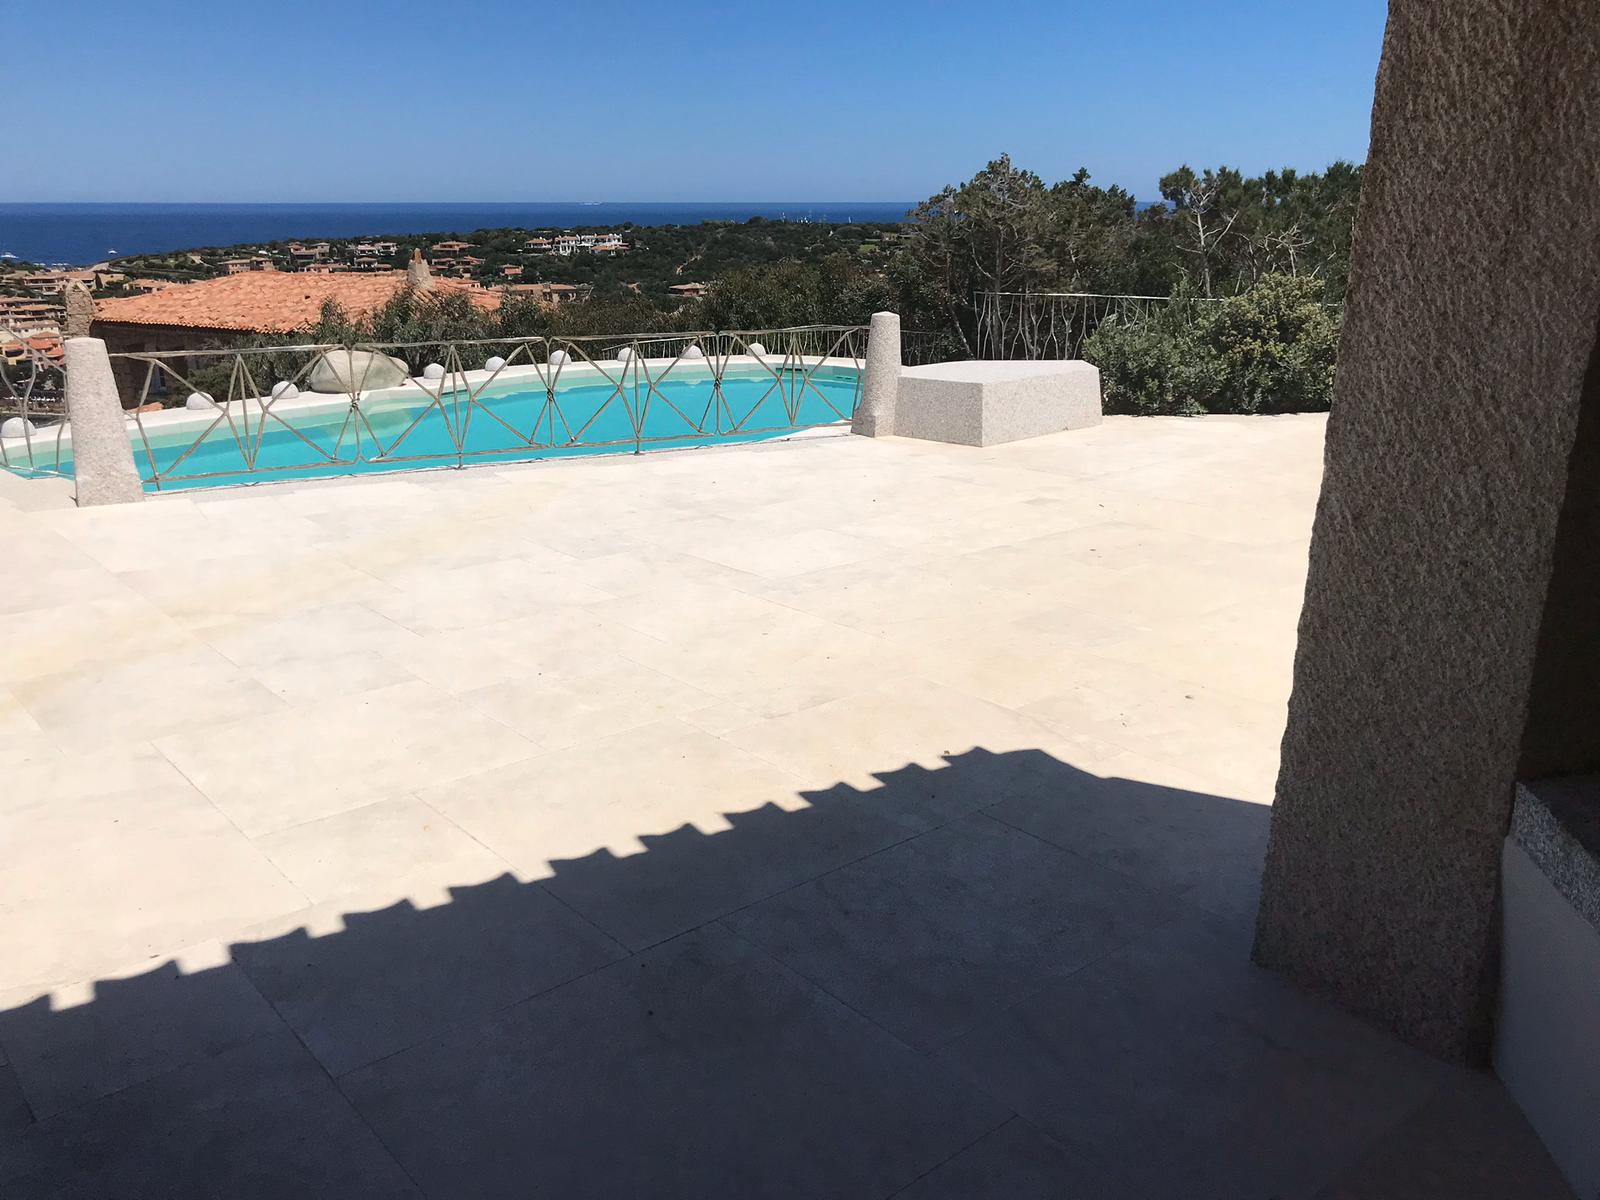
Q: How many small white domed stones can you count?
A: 9